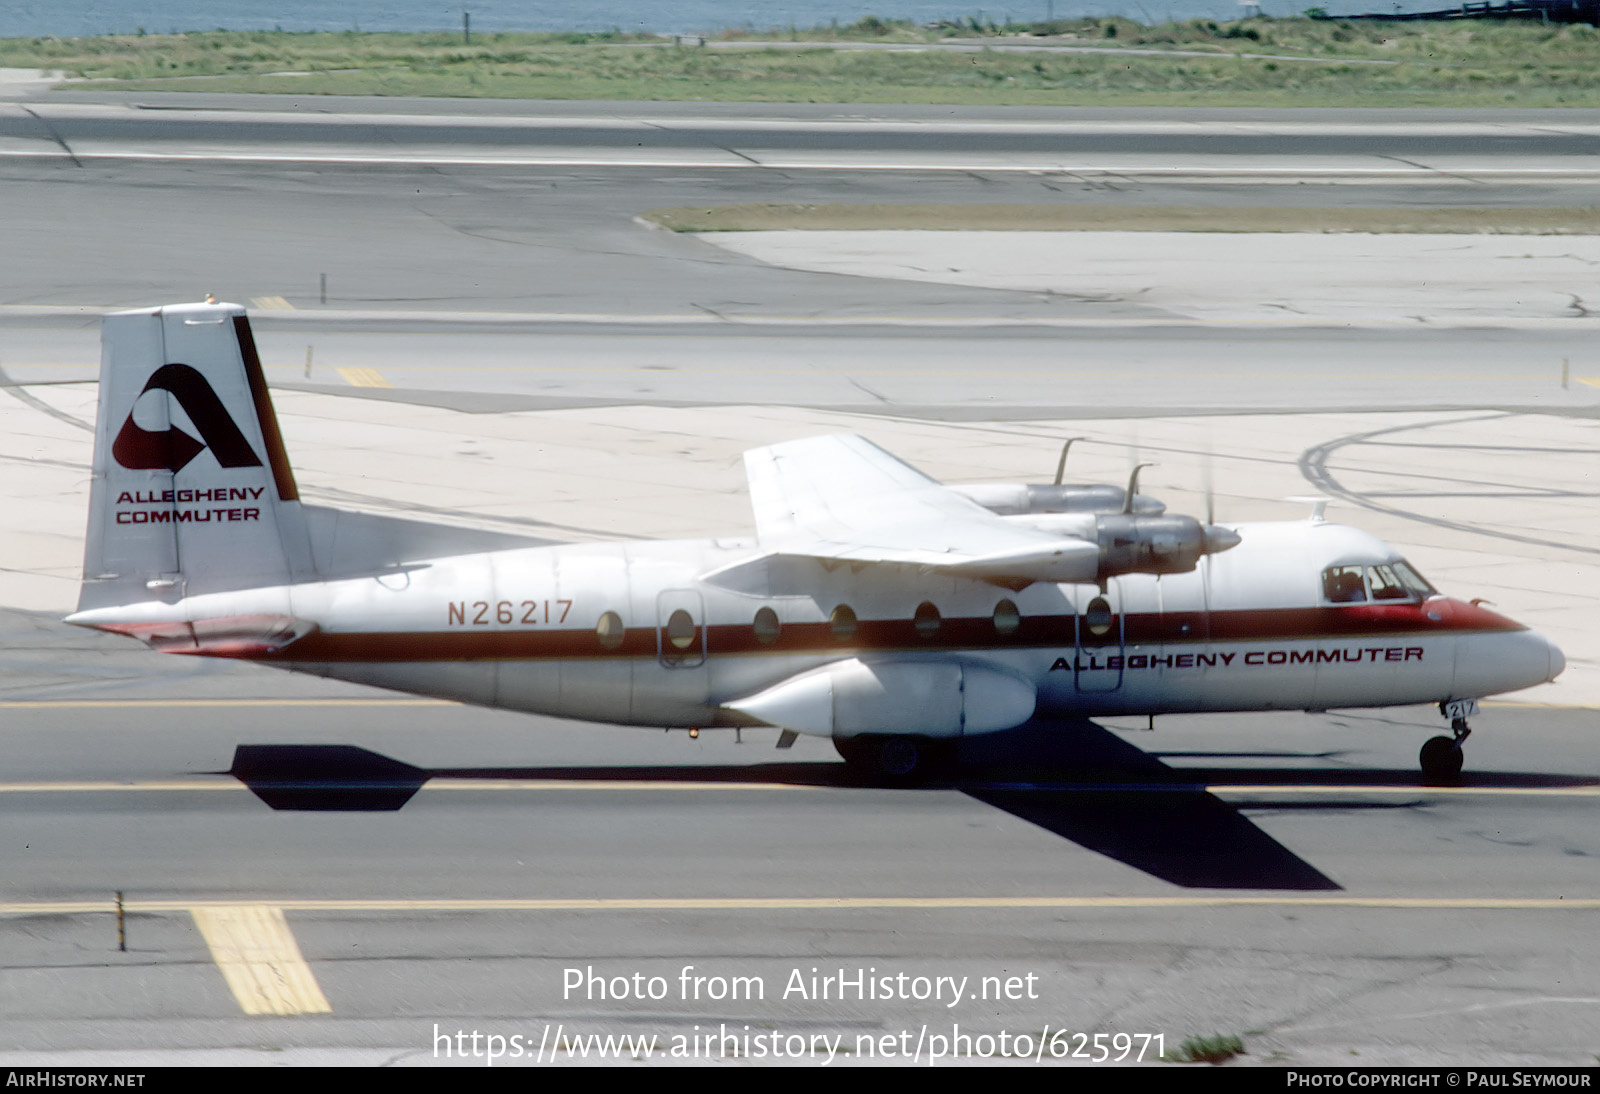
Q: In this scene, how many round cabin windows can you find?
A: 7